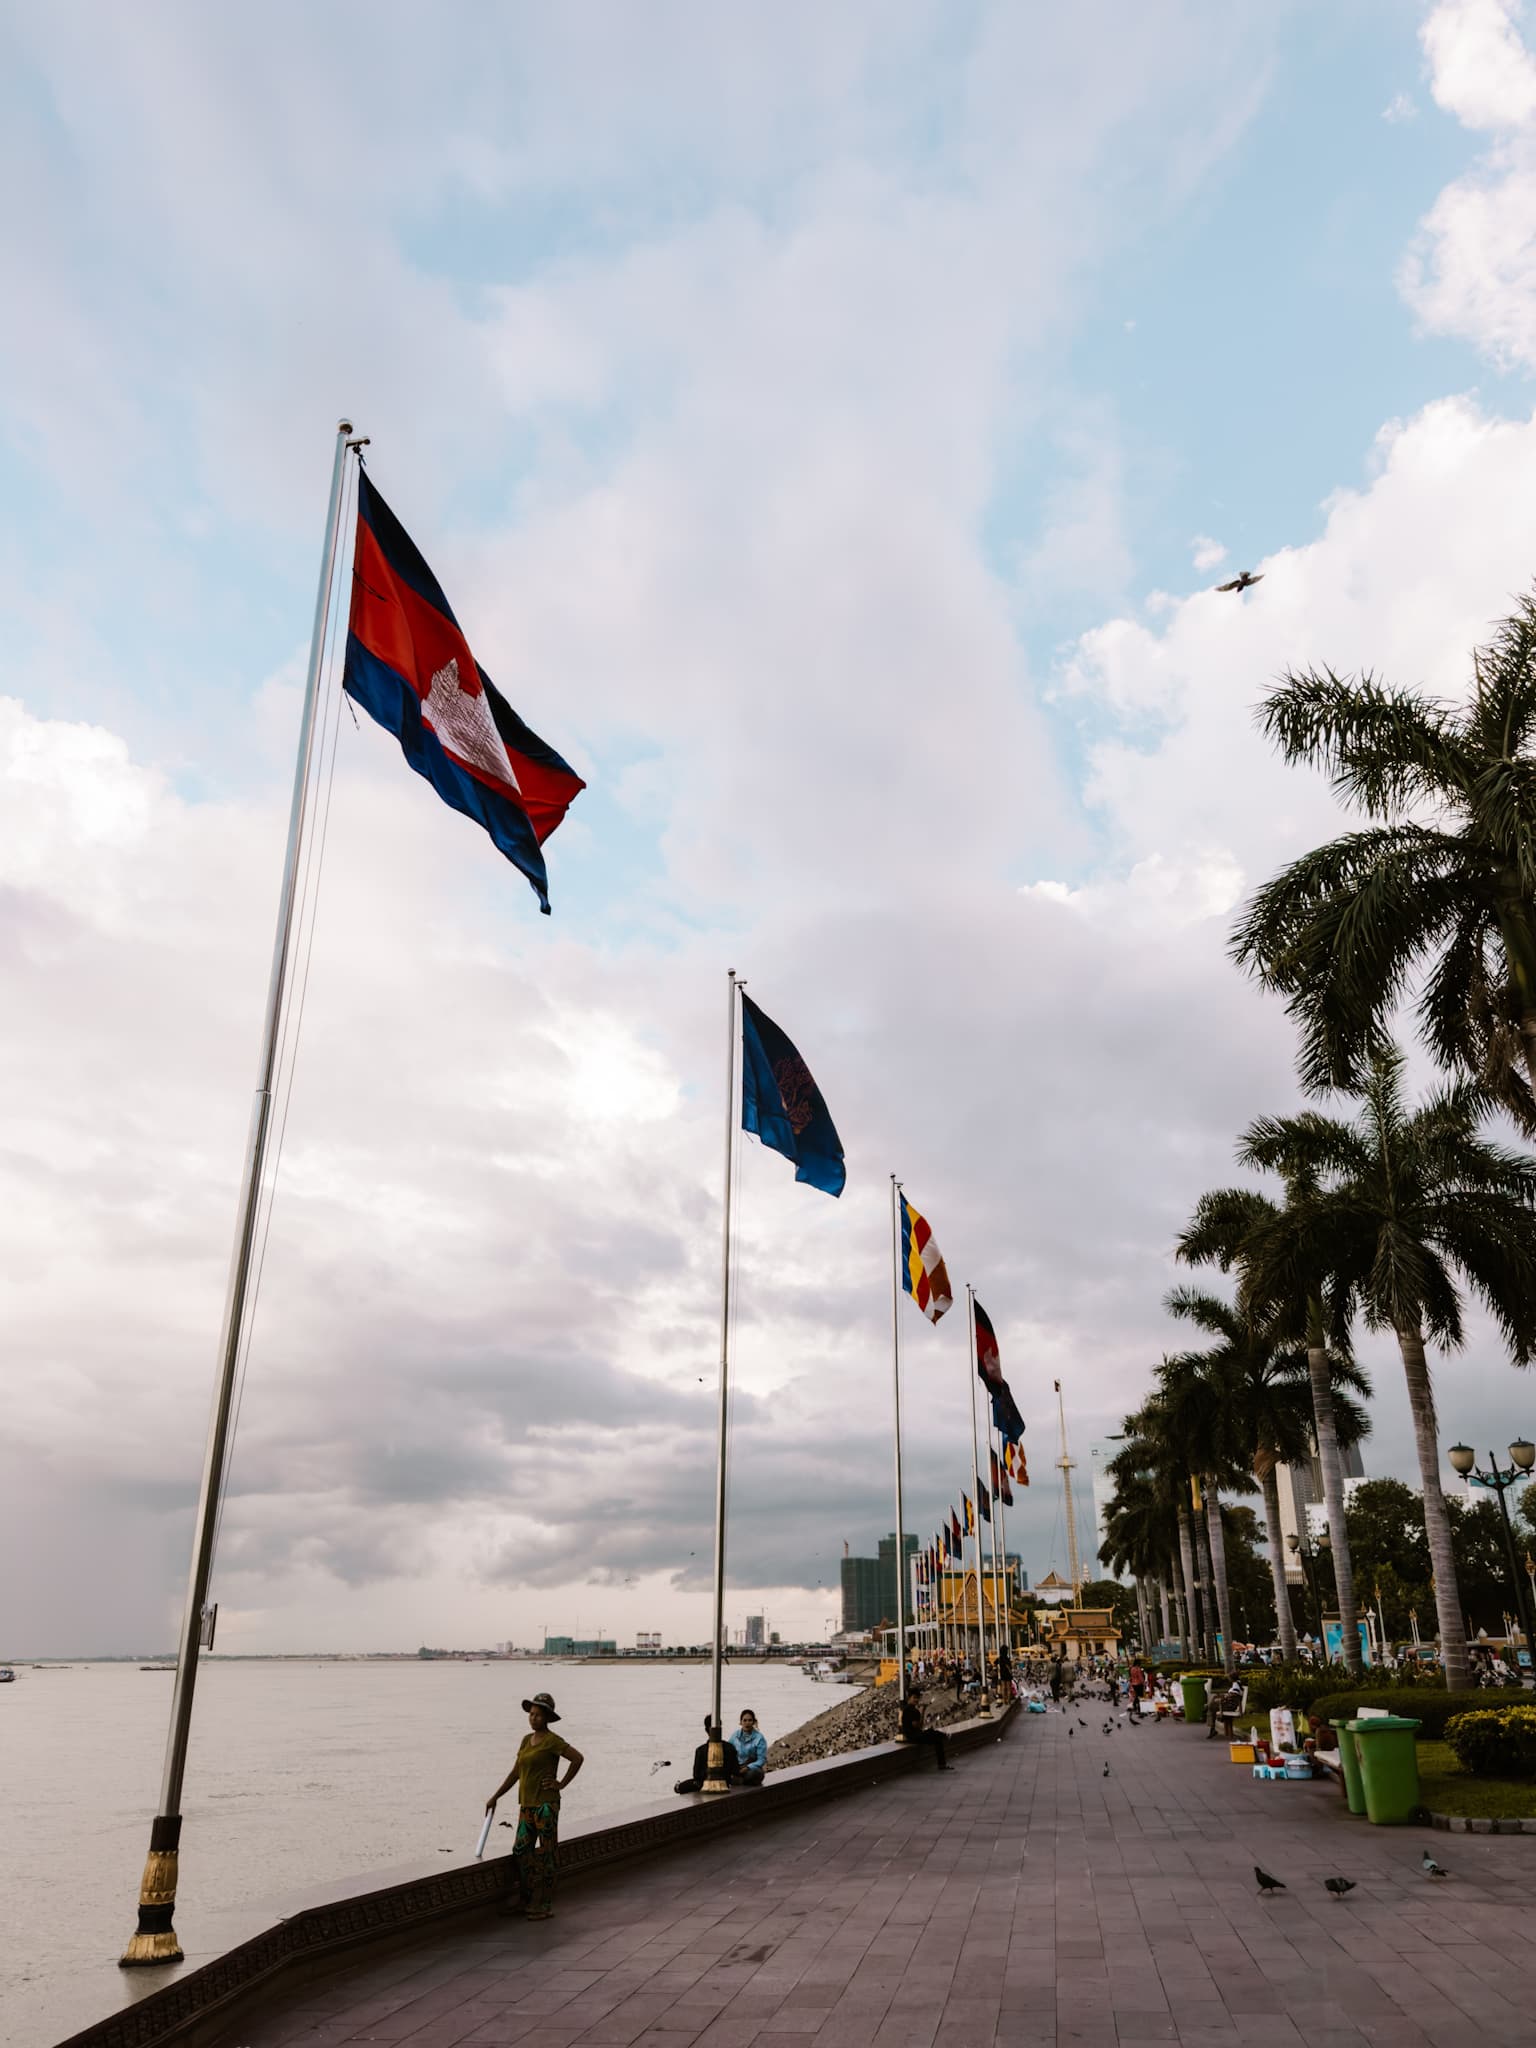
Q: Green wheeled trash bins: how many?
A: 3